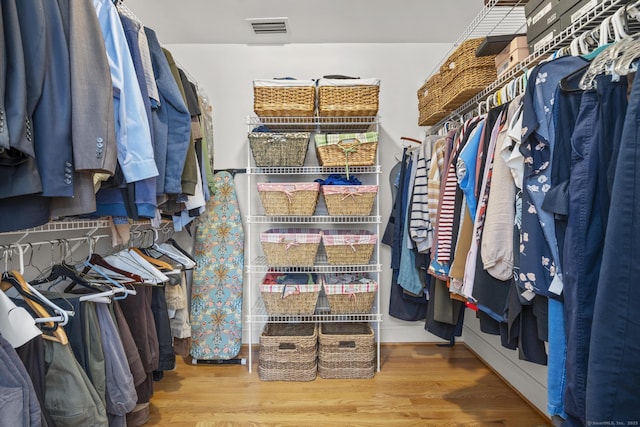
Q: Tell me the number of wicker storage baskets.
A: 14